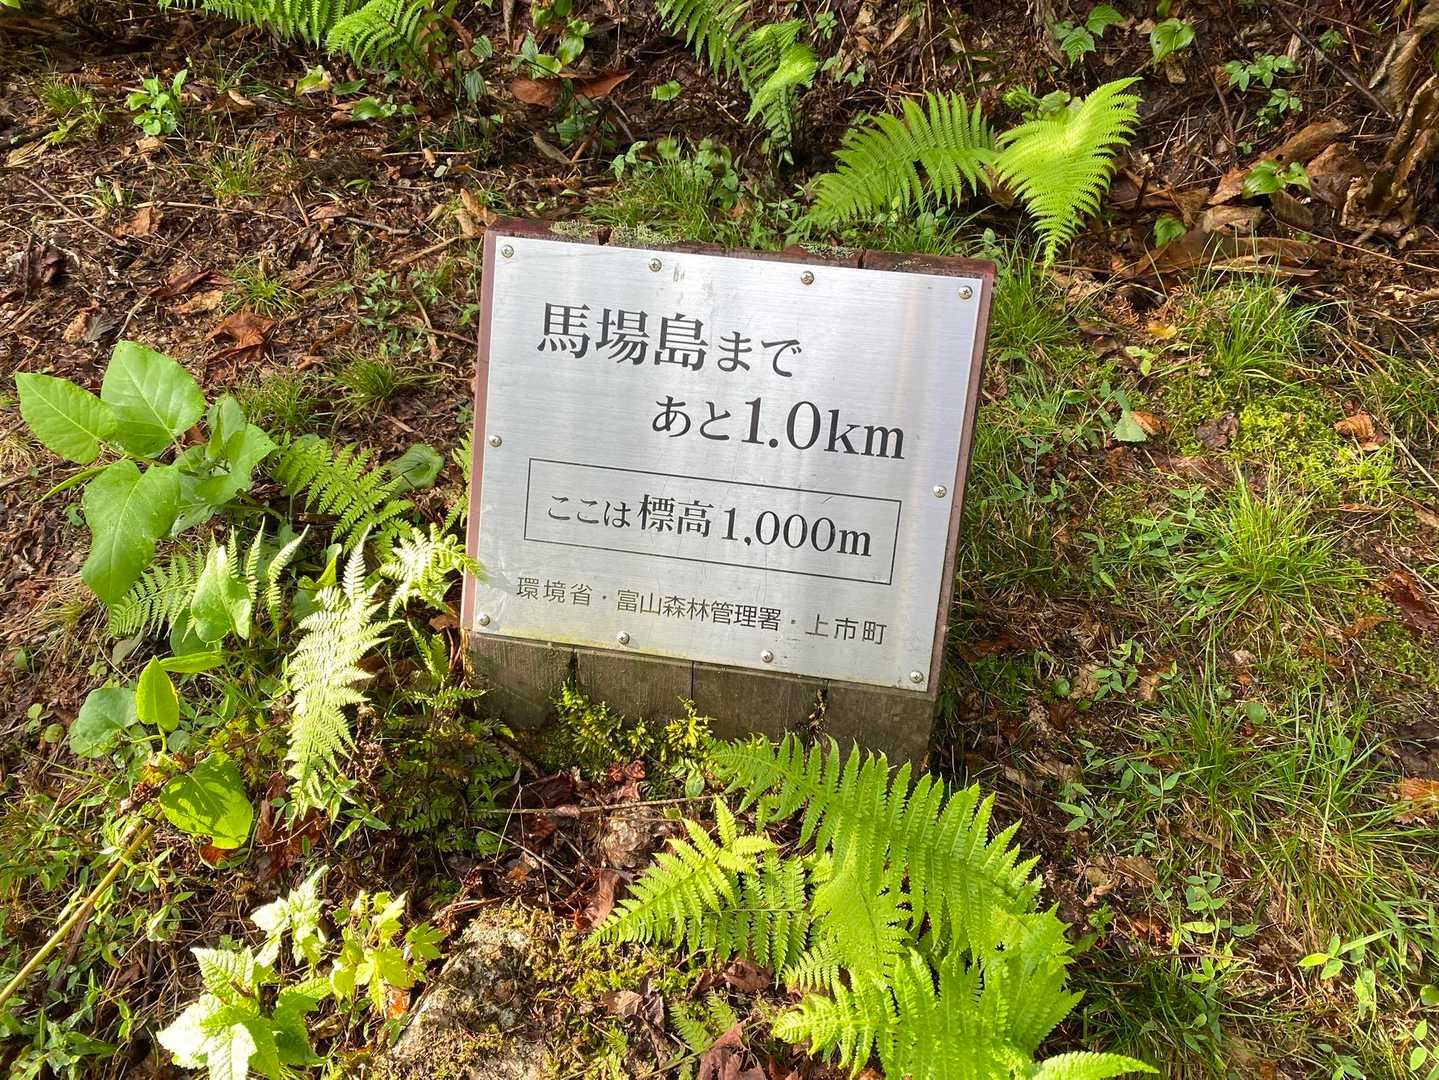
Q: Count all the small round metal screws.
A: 10